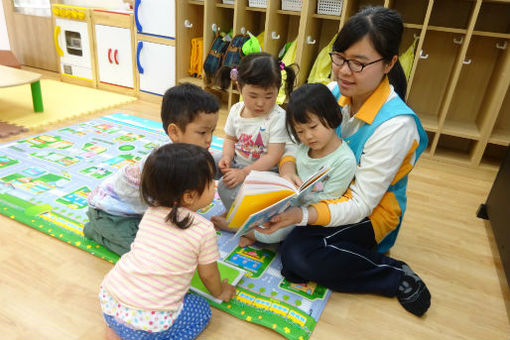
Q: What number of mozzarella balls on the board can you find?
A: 0